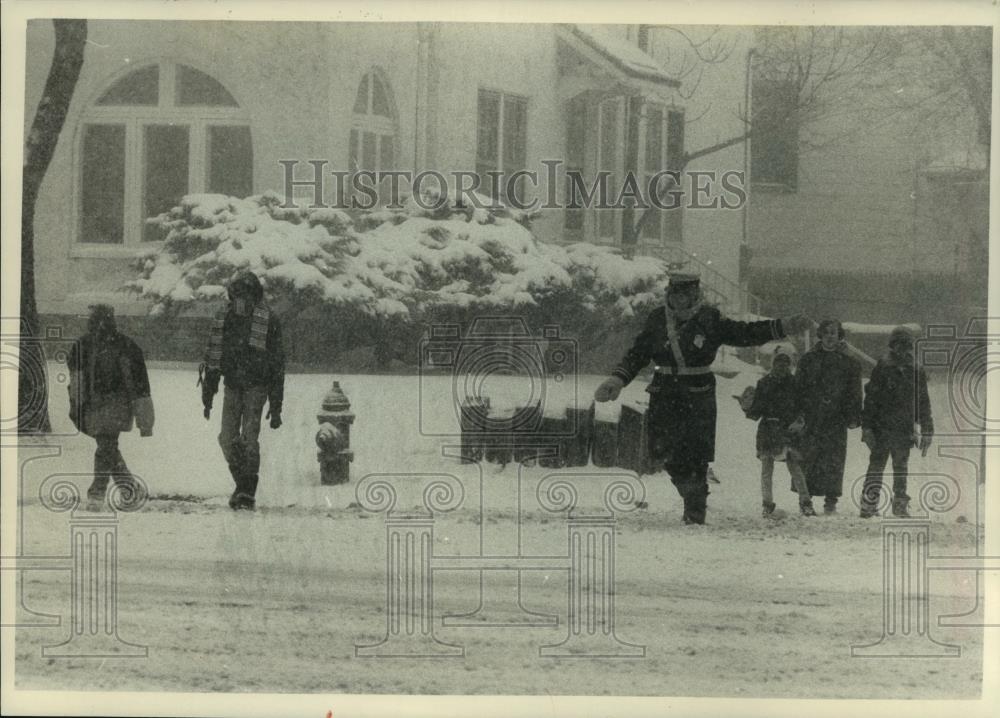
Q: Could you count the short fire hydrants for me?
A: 1